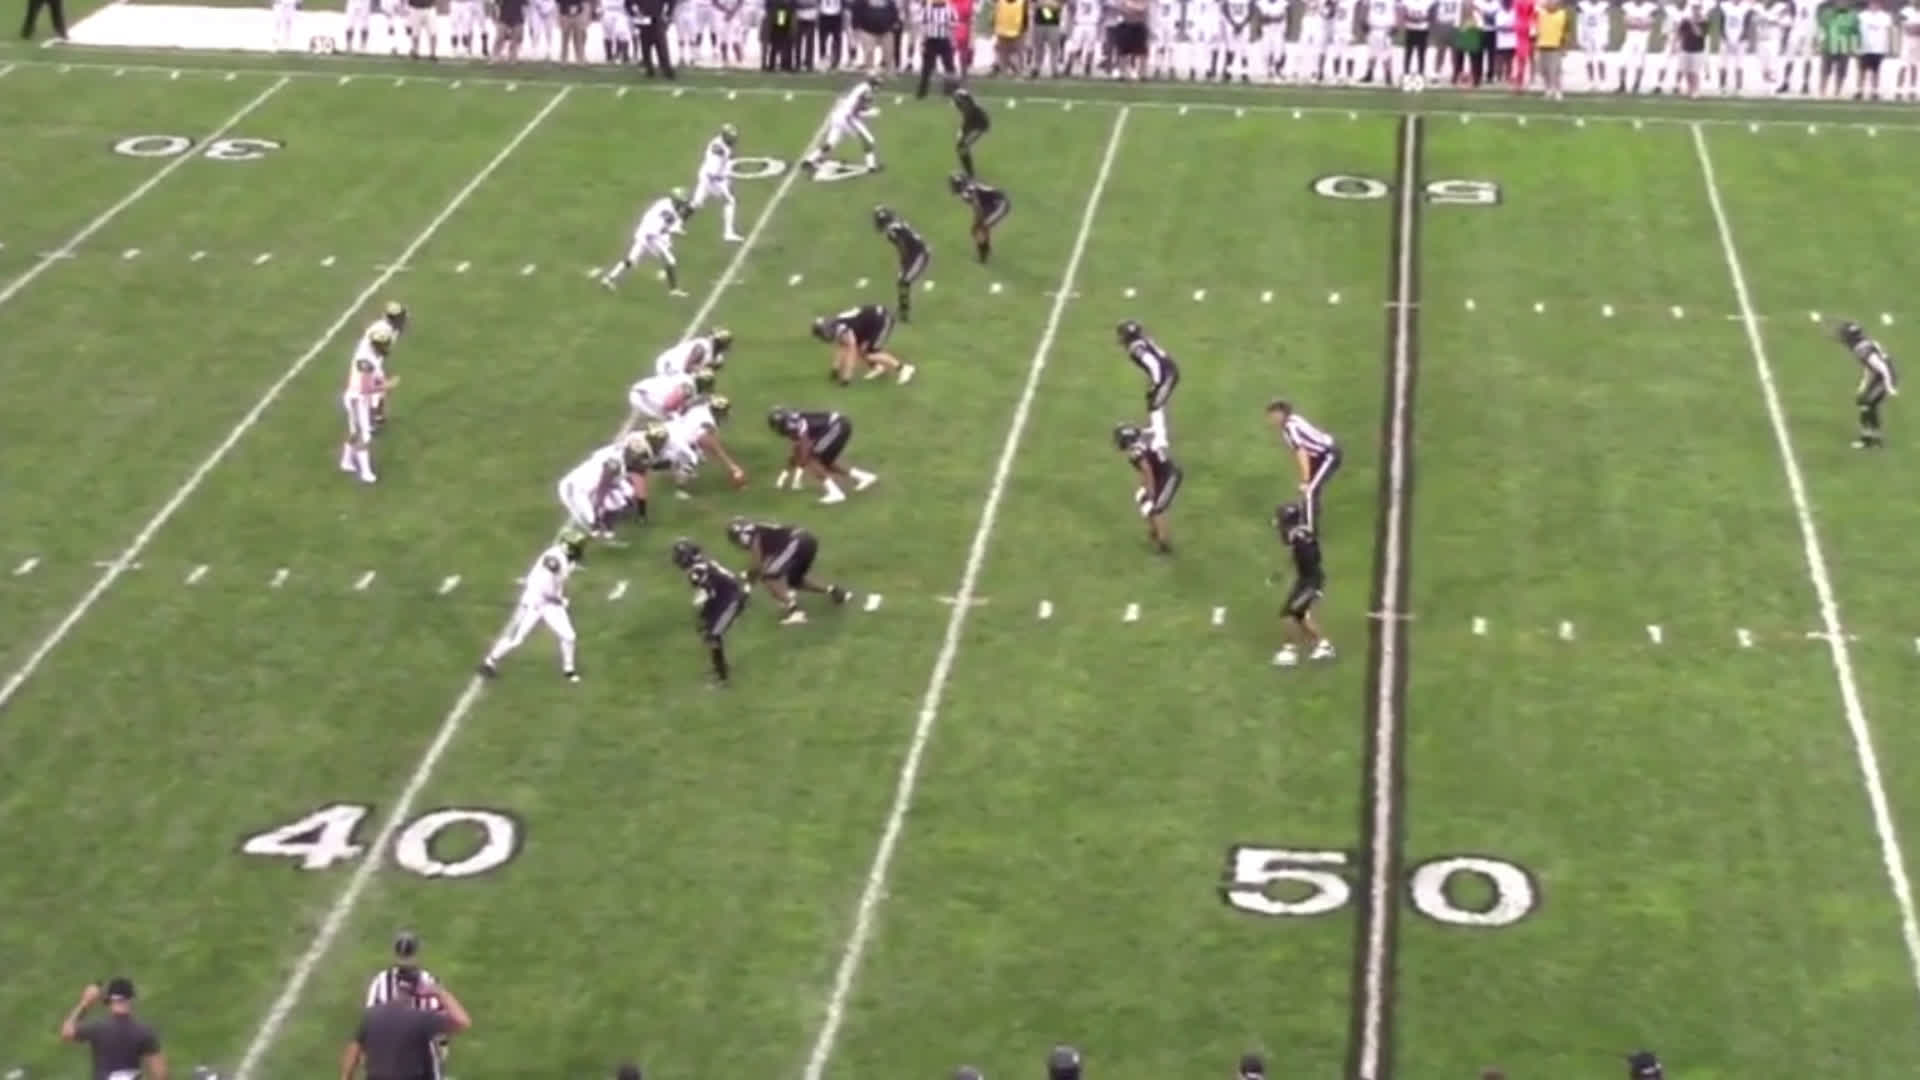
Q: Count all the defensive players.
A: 11